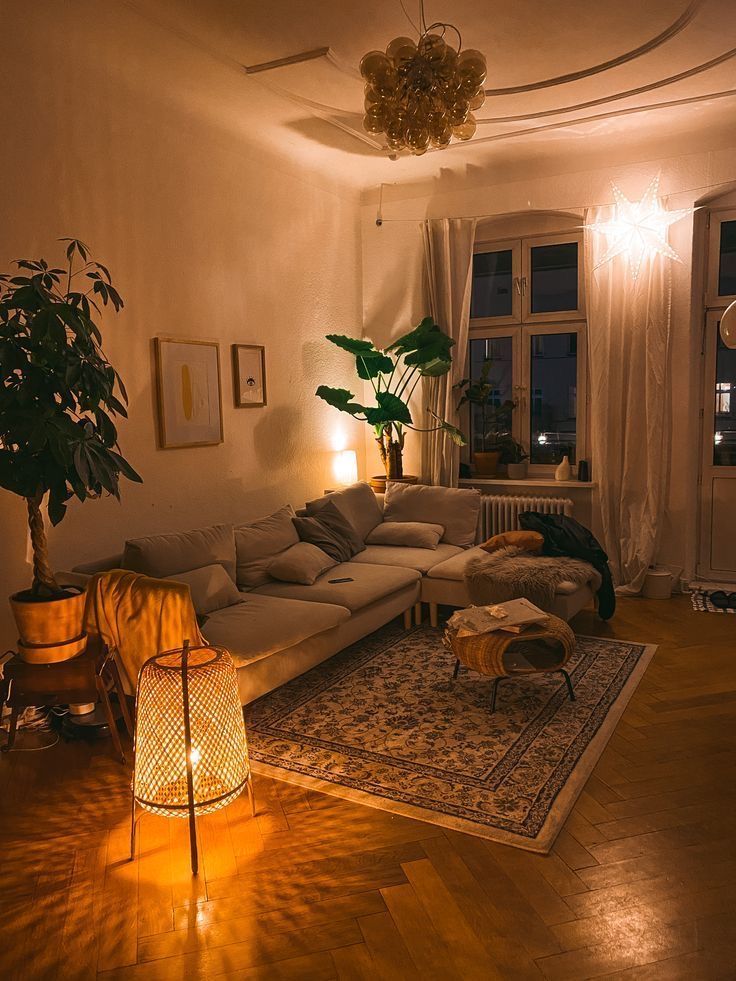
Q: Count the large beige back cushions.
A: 4